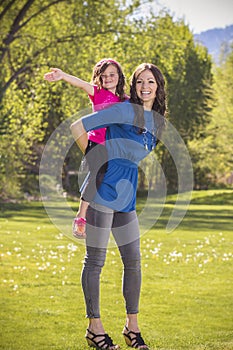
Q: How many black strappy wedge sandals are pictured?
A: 2